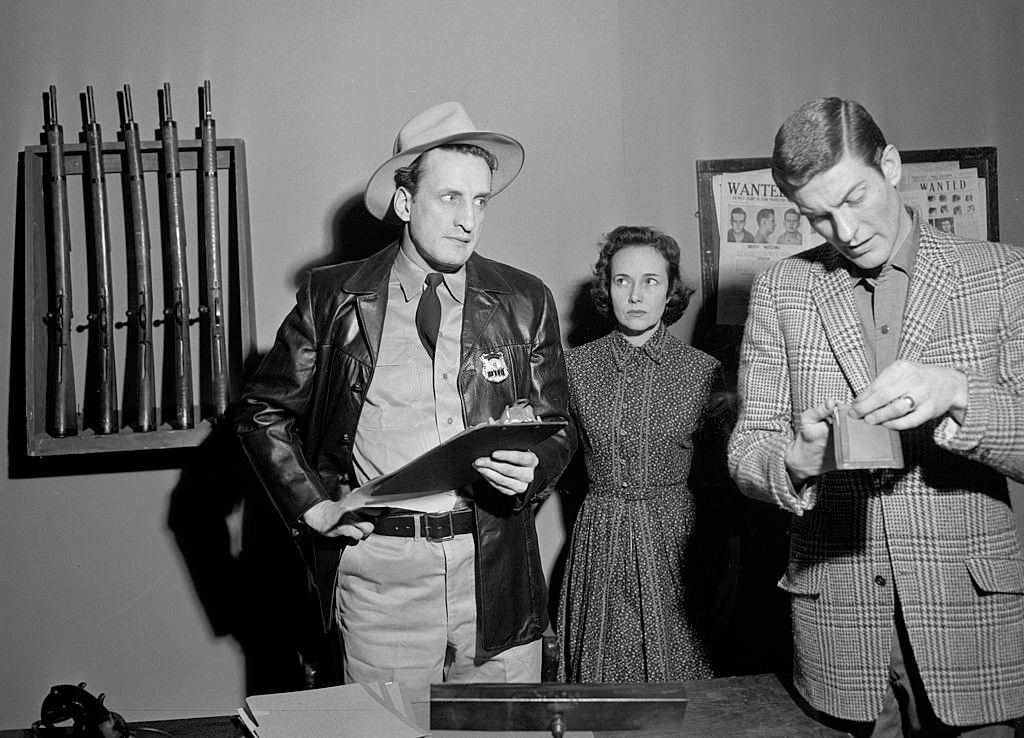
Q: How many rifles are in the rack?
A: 5